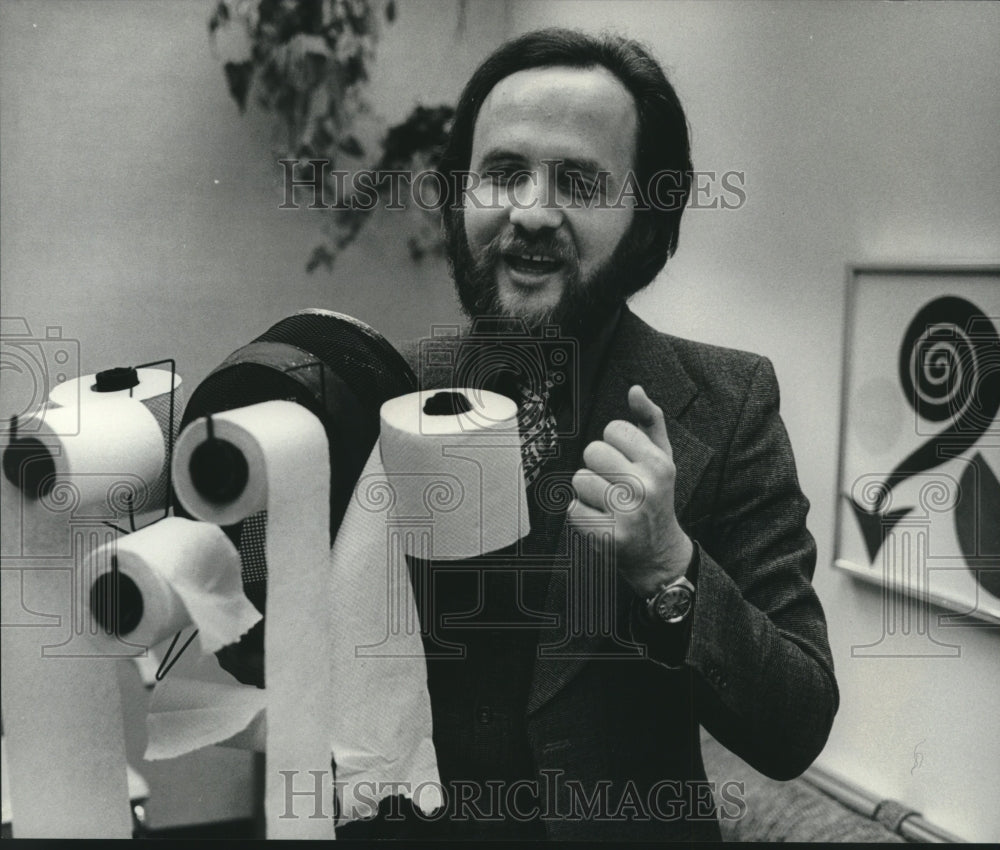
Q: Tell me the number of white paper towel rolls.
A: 5